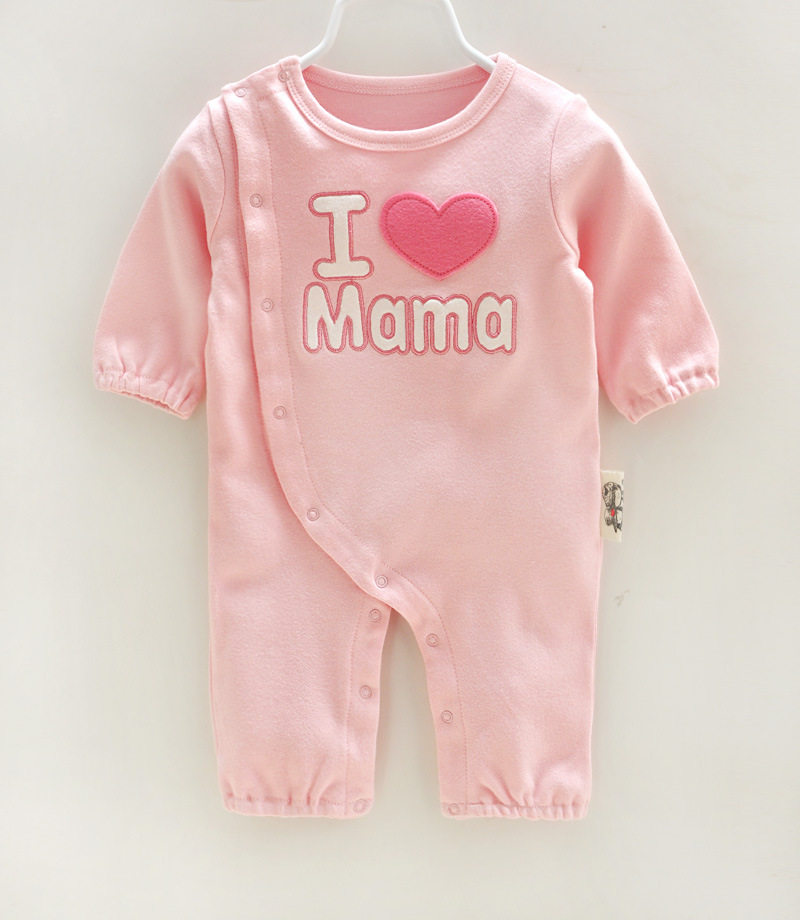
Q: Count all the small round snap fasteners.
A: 13